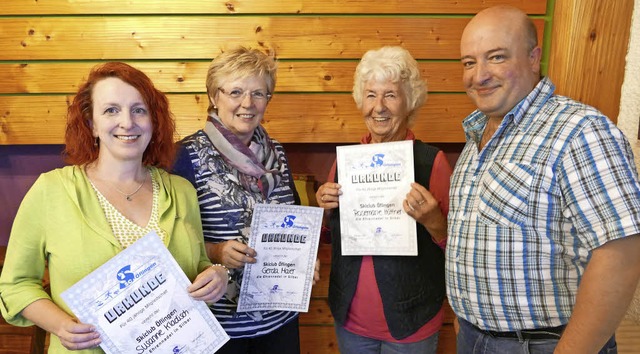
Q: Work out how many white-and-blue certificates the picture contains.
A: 3